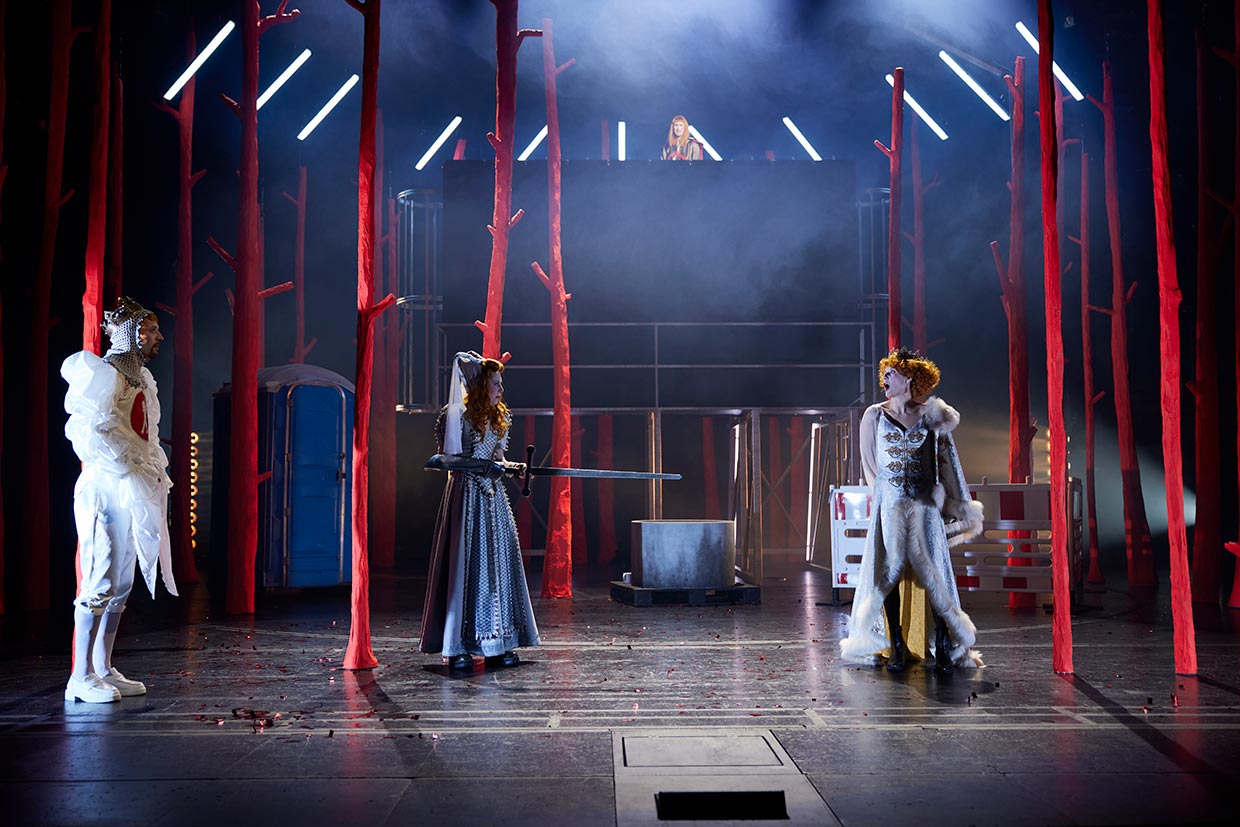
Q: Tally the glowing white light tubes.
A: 11